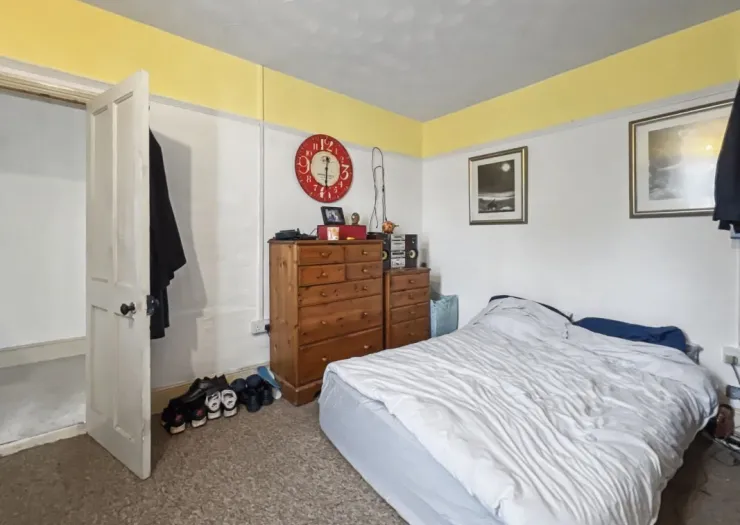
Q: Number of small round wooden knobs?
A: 14